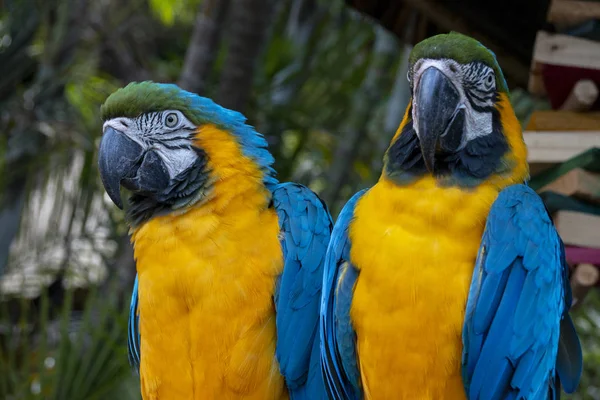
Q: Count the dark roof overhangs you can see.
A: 1